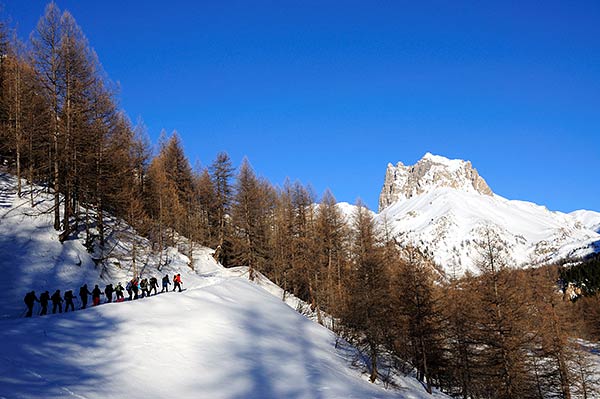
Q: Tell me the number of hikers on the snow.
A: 14